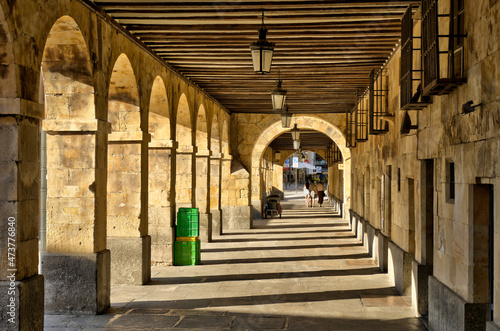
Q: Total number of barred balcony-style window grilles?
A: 5